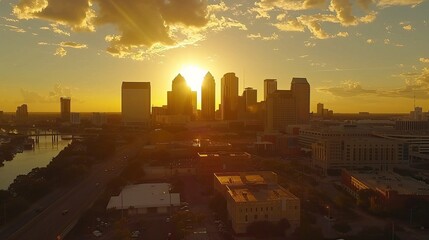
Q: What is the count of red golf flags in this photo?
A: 0